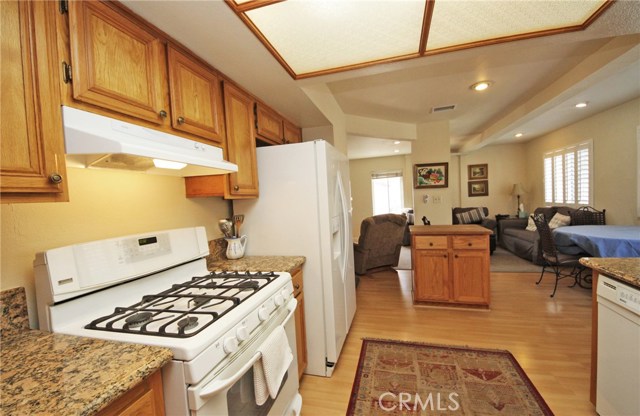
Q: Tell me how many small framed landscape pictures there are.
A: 2